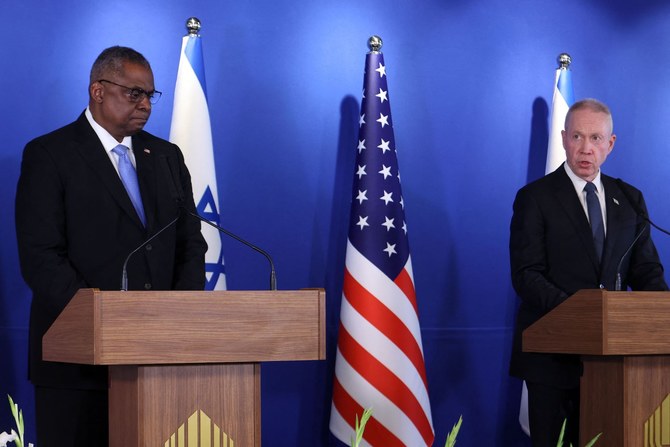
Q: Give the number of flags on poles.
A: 3